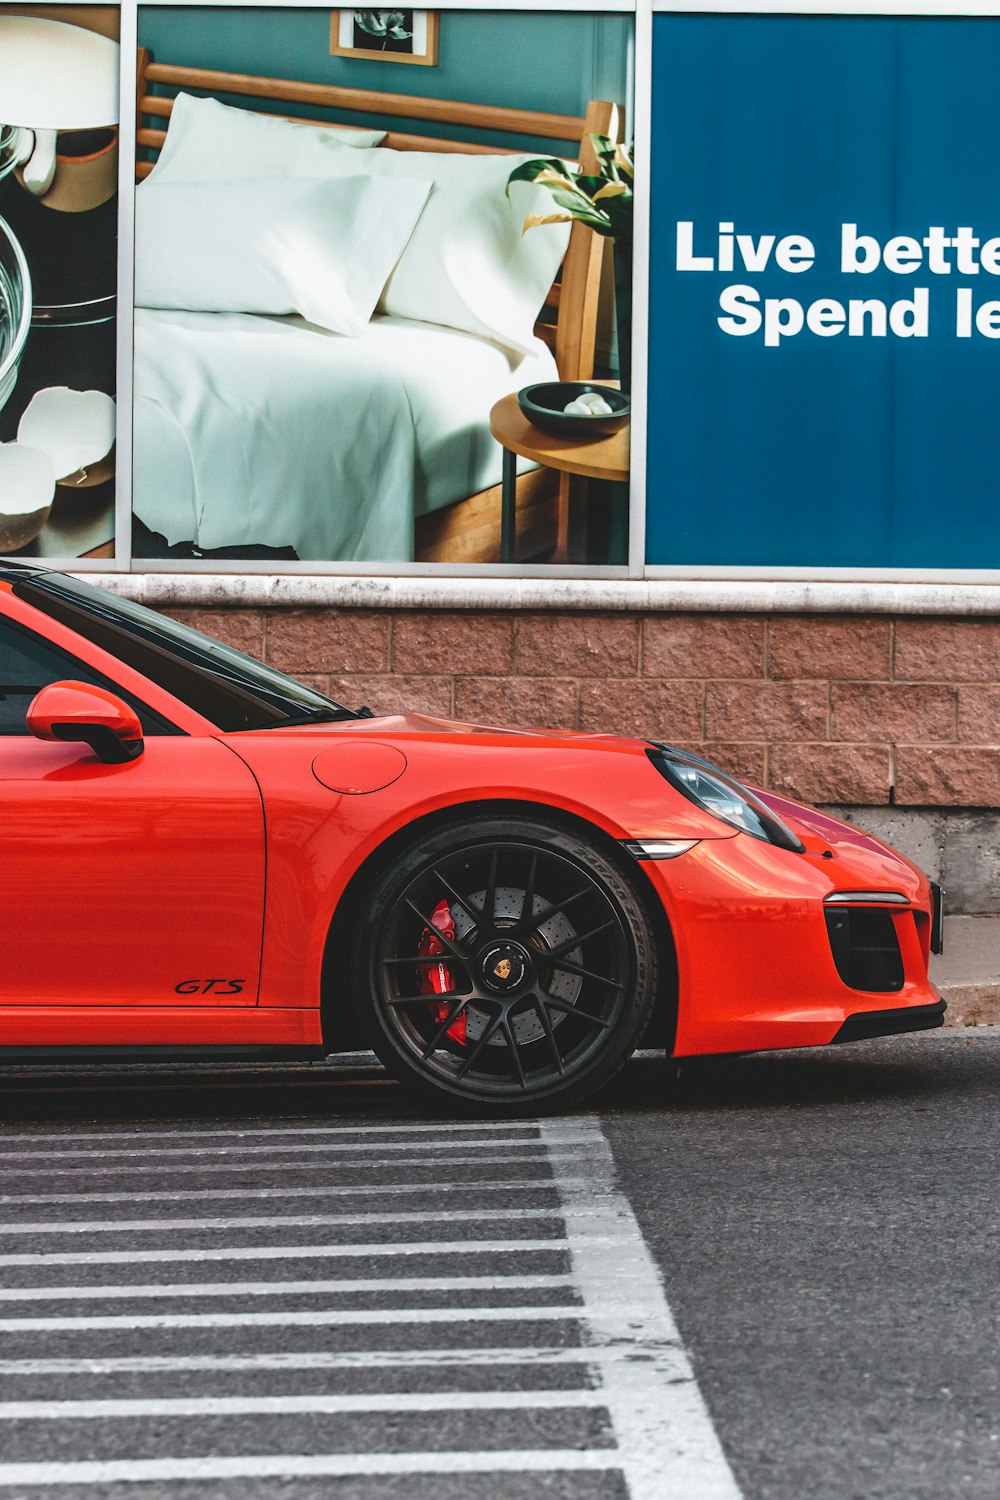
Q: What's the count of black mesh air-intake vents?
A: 1